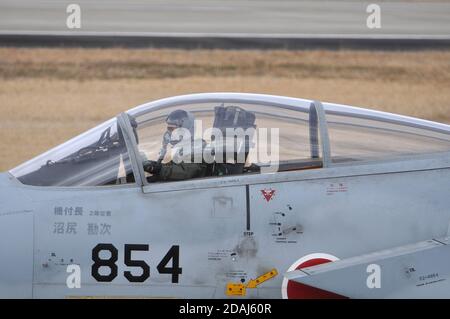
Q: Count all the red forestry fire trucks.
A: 0